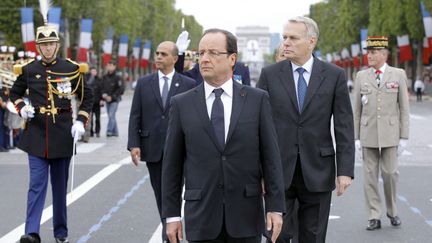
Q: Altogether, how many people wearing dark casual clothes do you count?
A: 2